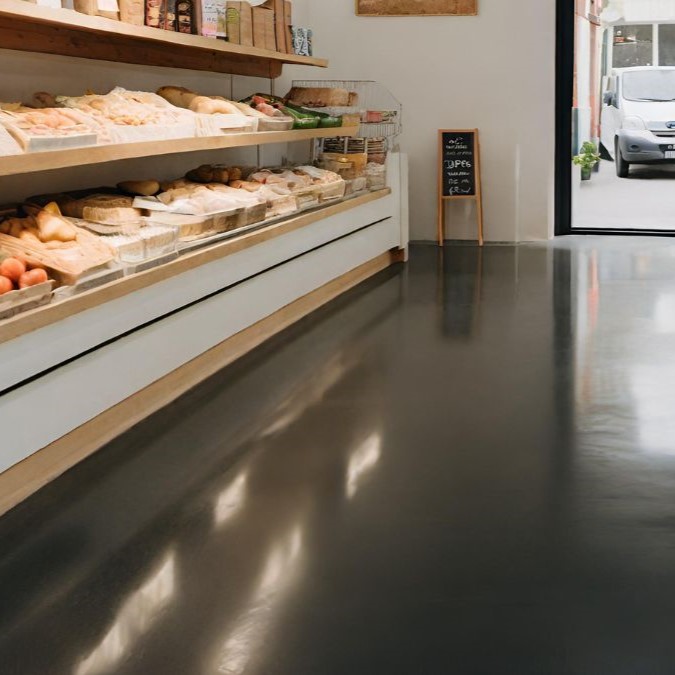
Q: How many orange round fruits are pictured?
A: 3